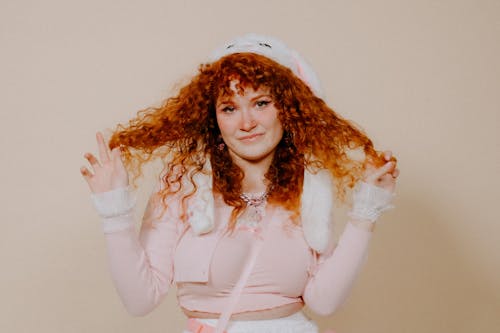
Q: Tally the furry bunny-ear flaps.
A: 2